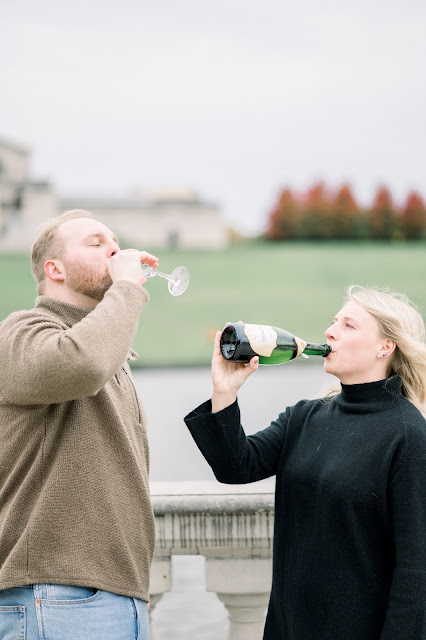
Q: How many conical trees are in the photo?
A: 5